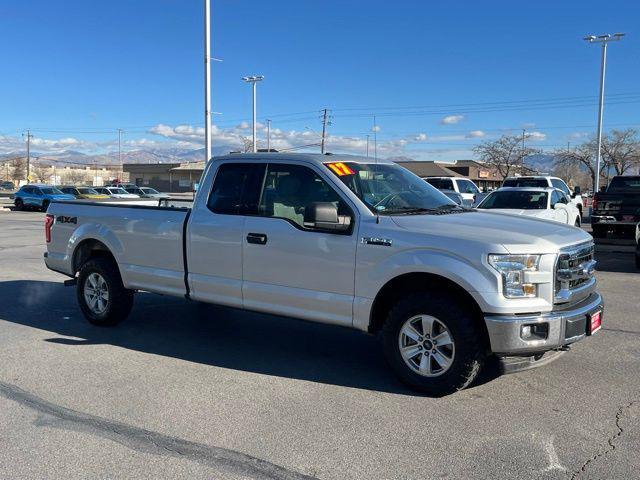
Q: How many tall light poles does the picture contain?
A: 3